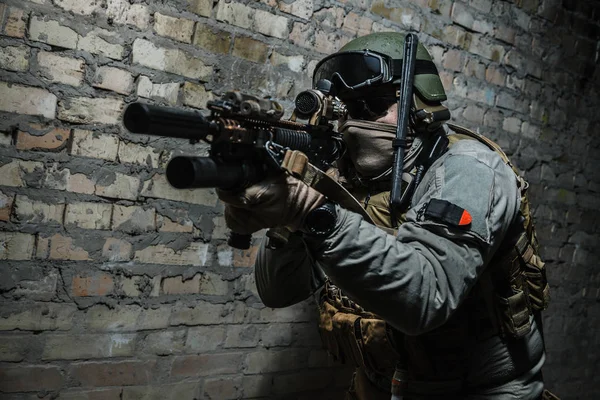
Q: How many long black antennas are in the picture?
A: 1